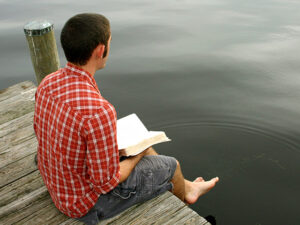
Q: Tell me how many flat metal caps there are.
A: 1